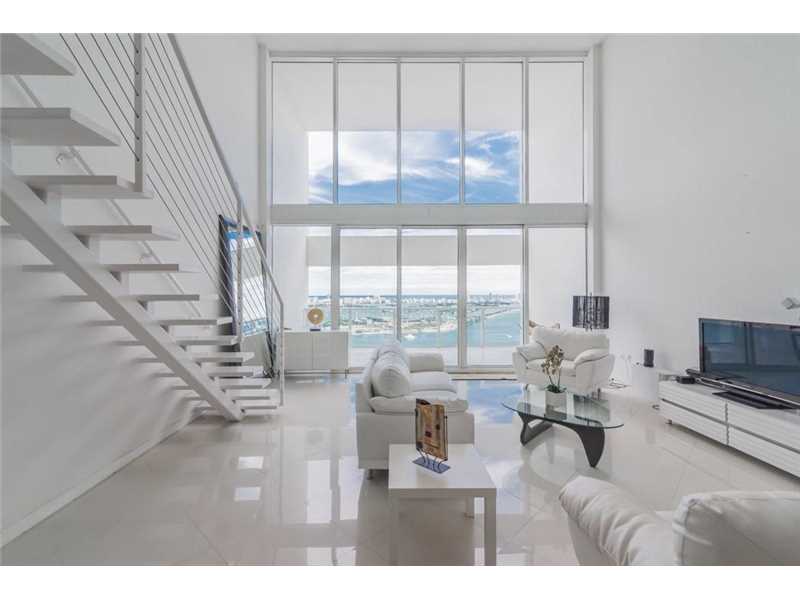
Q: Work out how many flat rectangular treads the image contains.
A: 13